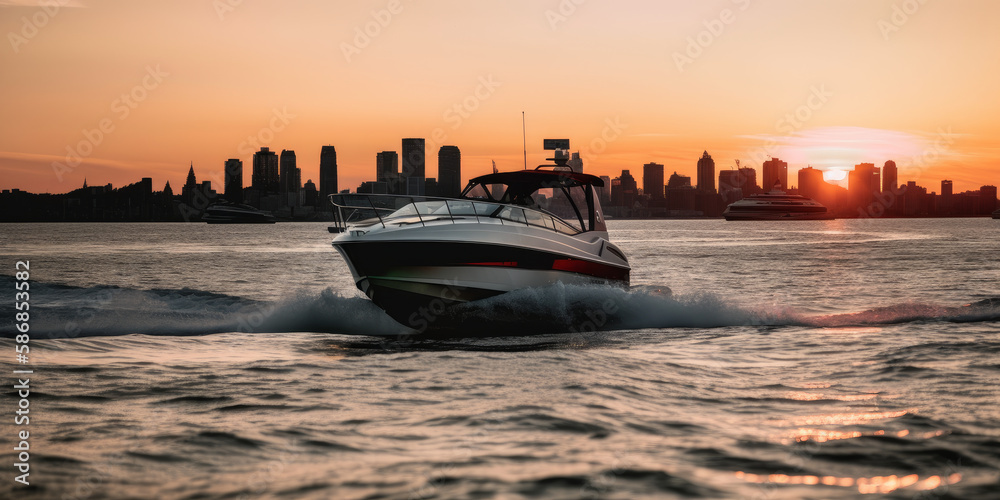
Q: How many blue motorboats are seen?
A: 0